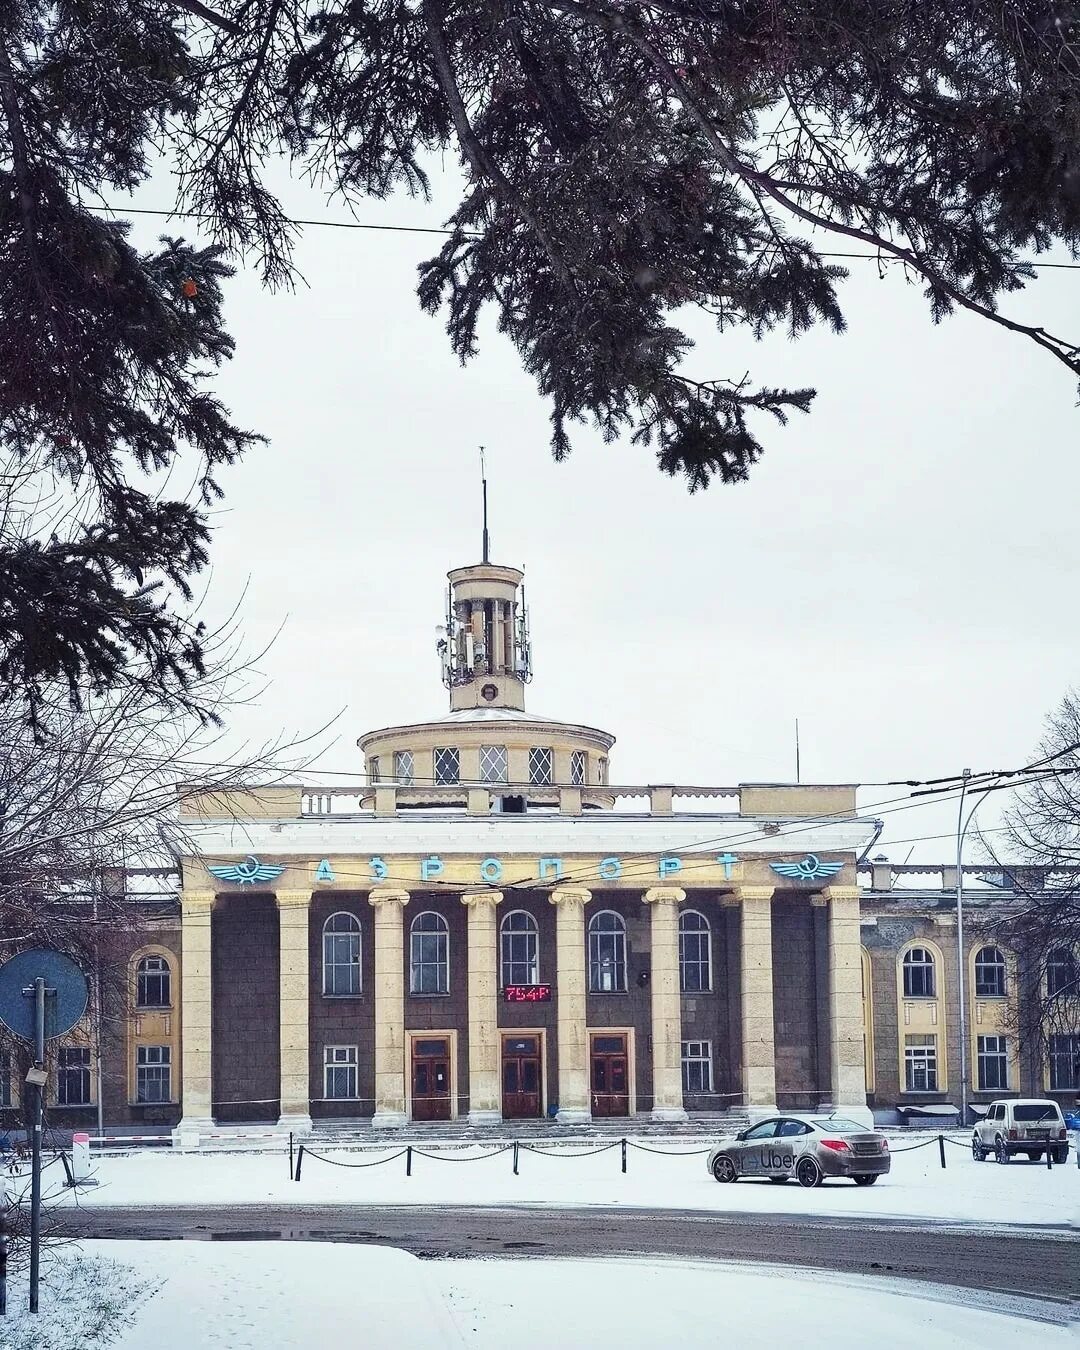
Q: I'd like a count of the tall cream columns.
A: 8